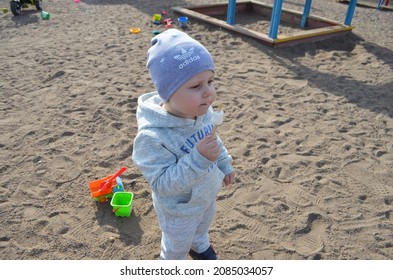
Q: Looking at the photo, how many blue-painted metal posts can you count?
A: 4